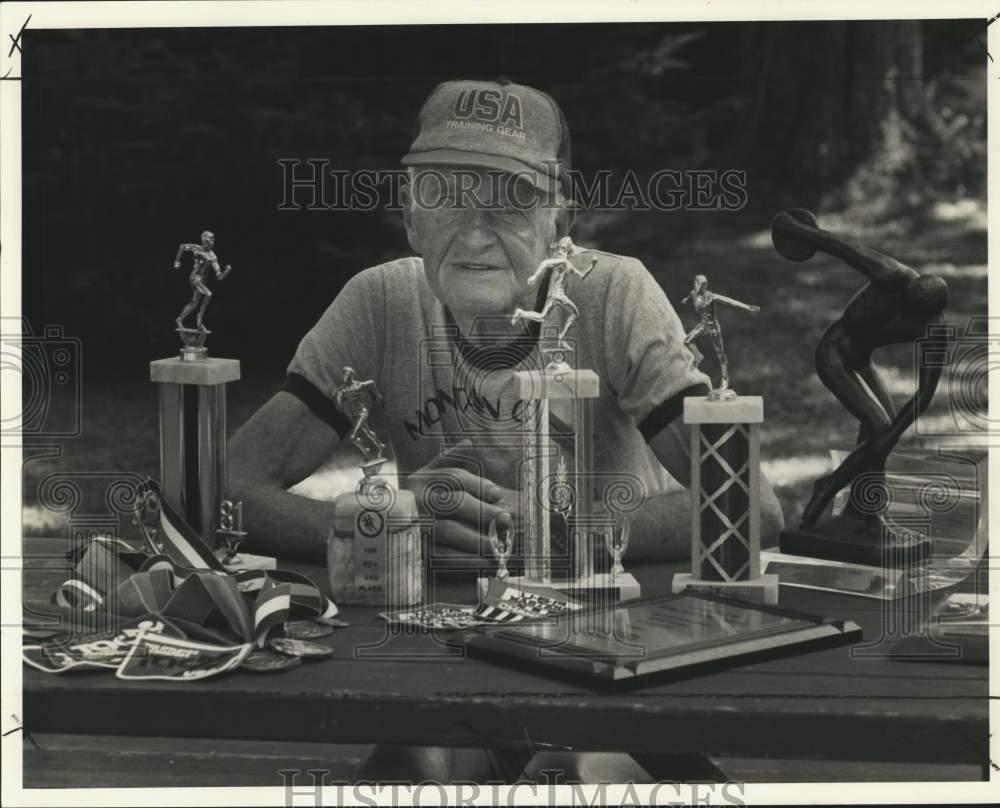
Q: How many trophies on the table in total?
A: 5